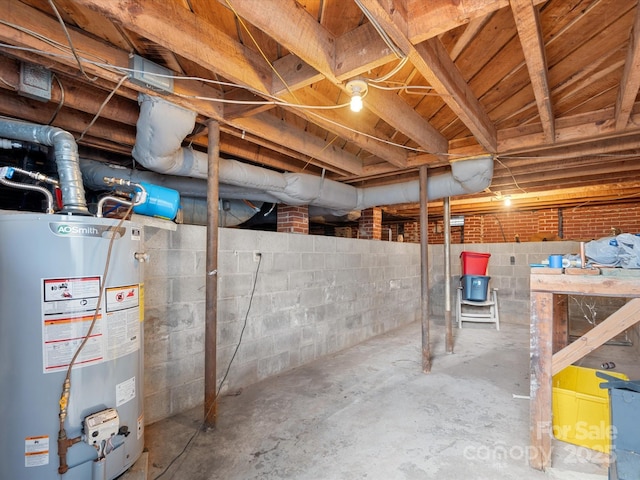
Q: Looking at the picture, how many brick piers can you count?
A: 2